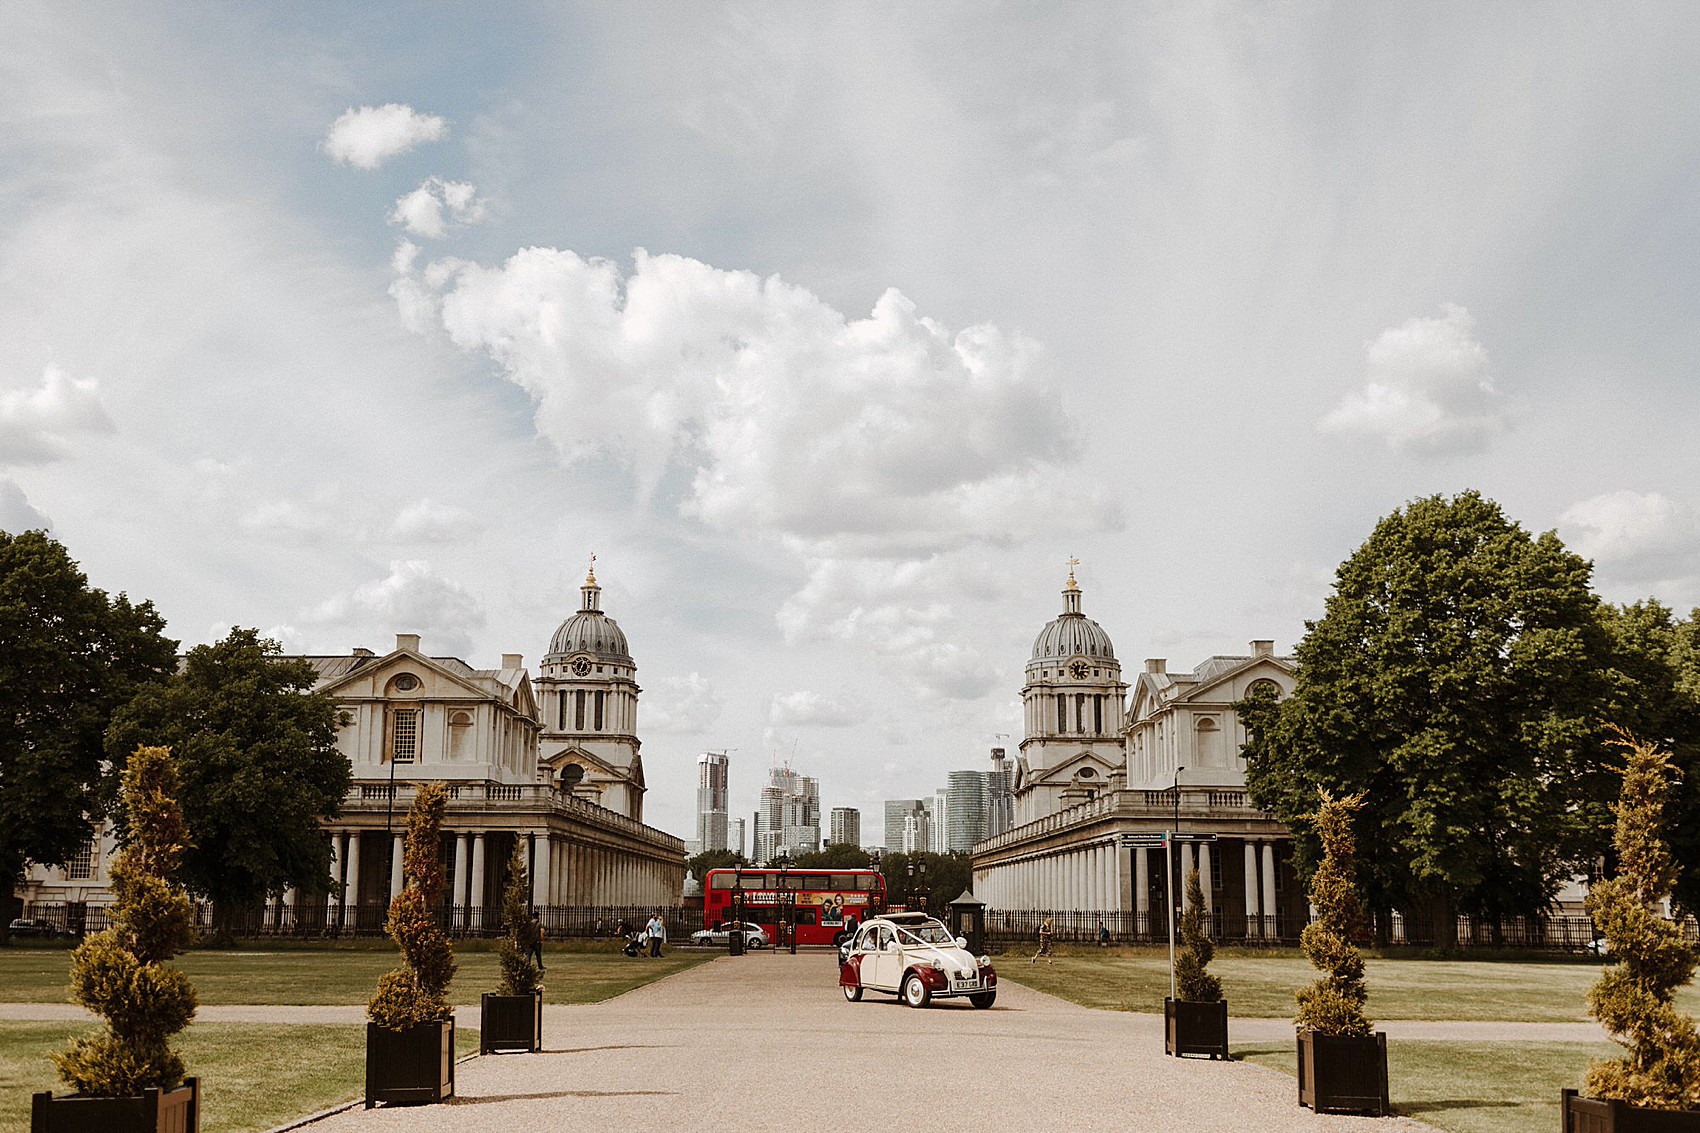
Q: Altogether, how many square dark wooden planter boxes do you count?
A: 6